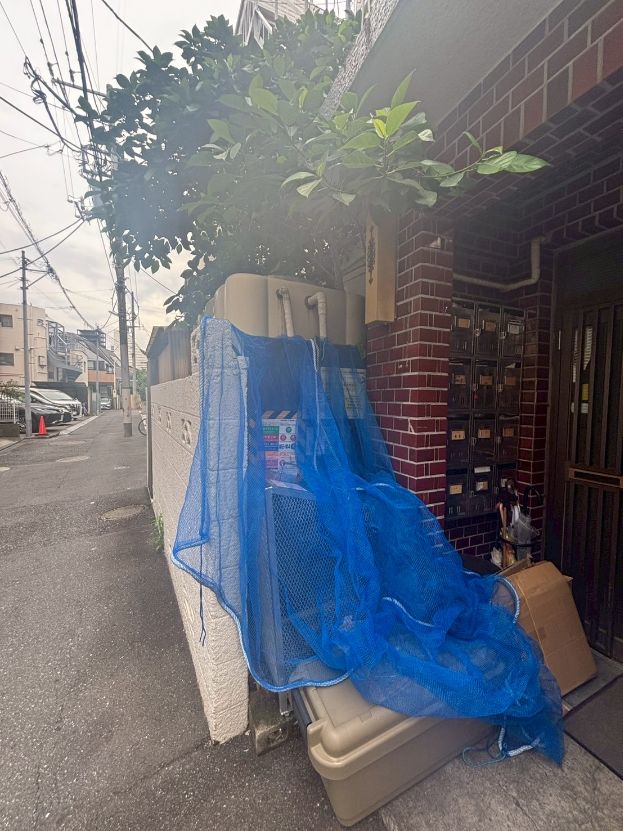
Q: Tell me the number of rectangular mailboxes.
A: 12